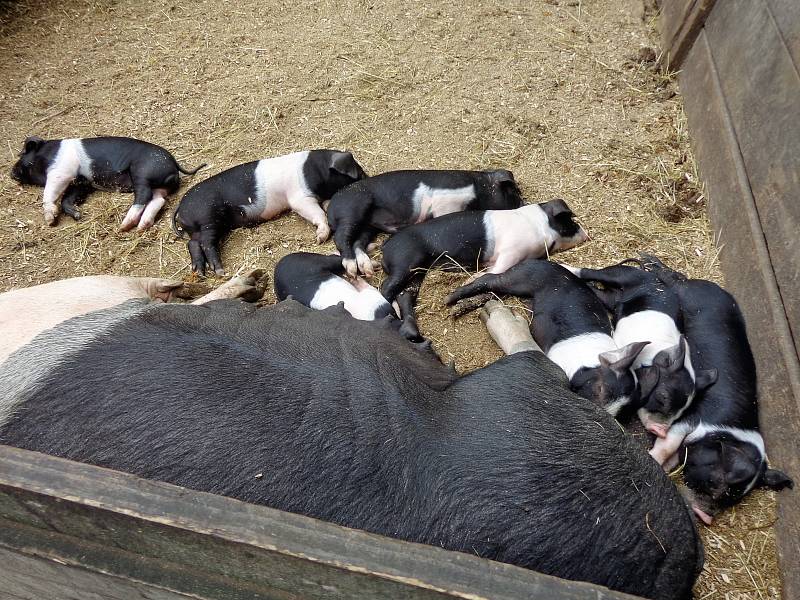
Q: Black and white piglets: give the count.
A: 8